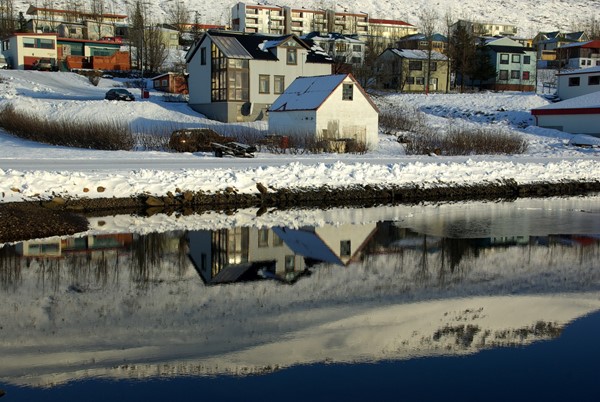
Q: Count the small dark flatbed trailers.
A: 1